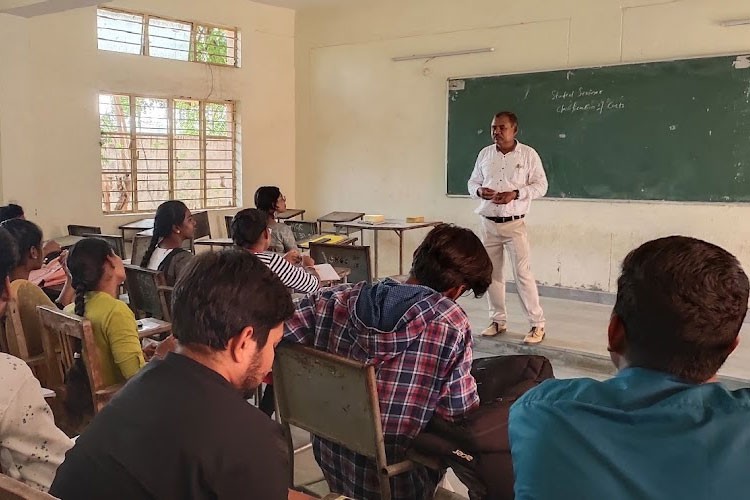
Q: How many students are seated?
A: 10